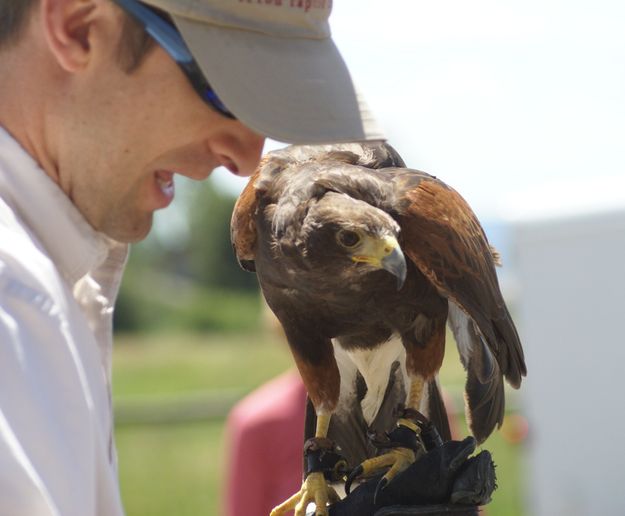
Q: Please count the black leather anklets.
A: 2